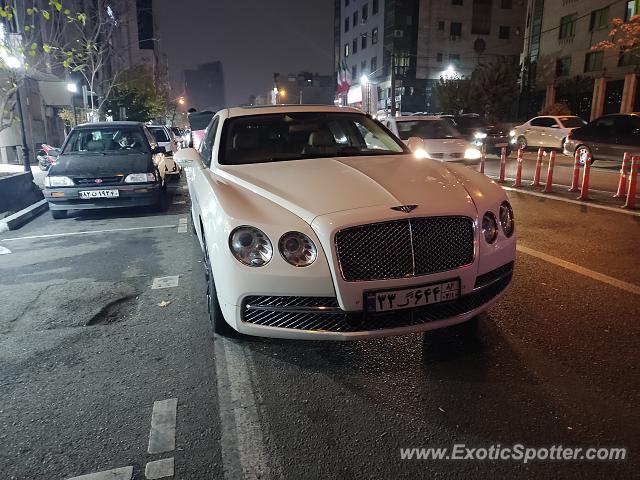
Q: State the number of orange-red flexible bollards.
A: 9